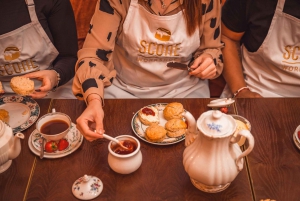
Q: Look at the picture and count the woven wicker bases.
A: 0